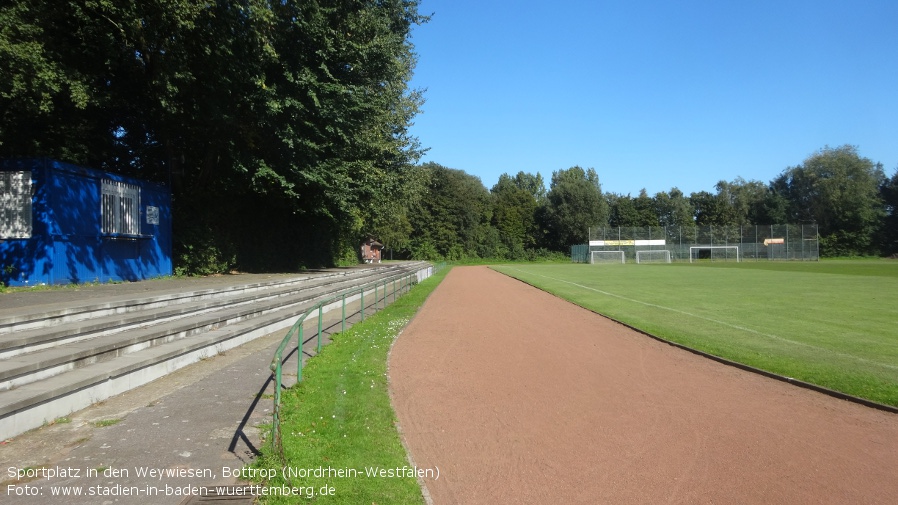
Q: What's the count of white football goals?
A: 3